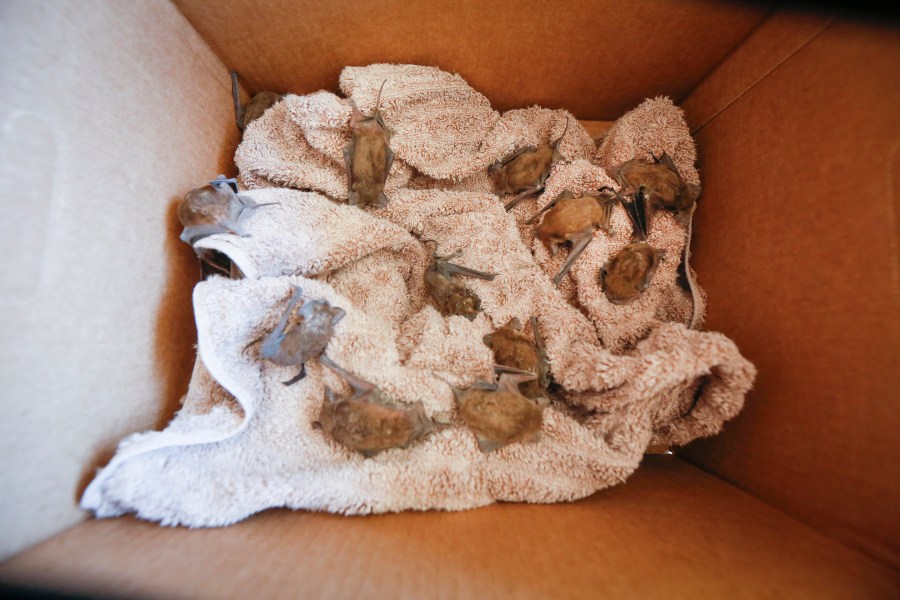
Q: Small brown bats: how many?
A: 12